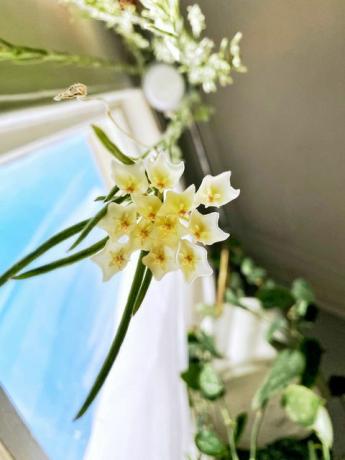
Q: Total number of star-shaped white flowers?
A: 12